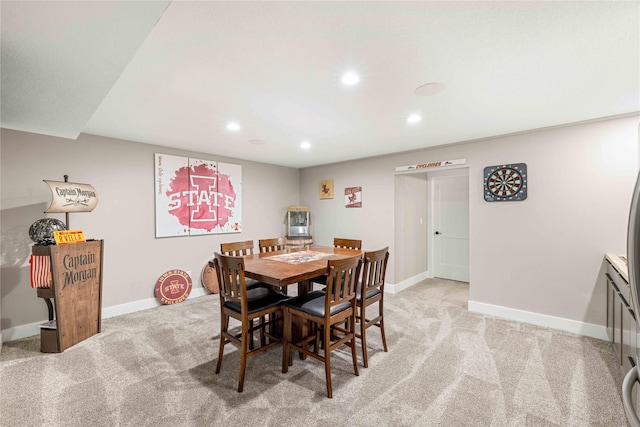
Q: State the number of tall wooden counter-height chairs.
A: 6